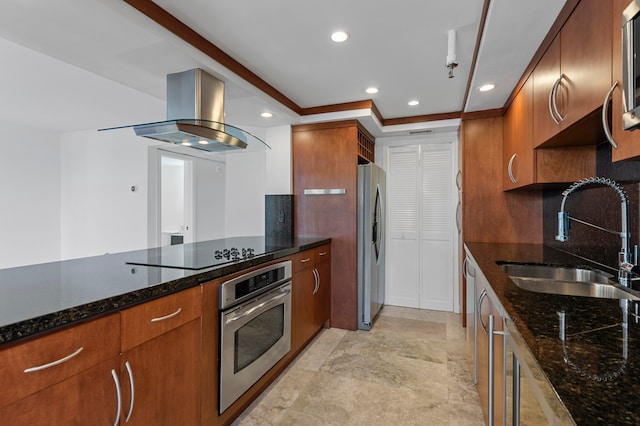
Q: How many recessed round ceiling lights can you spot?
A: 5